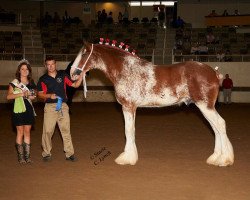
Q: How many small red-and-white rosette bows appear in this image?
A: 6